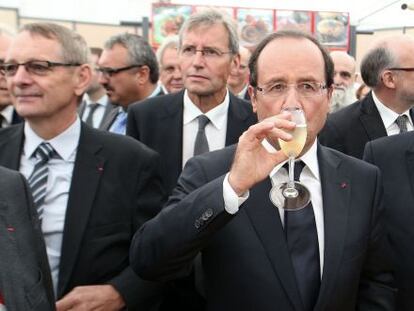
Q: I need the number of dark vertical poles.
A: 2